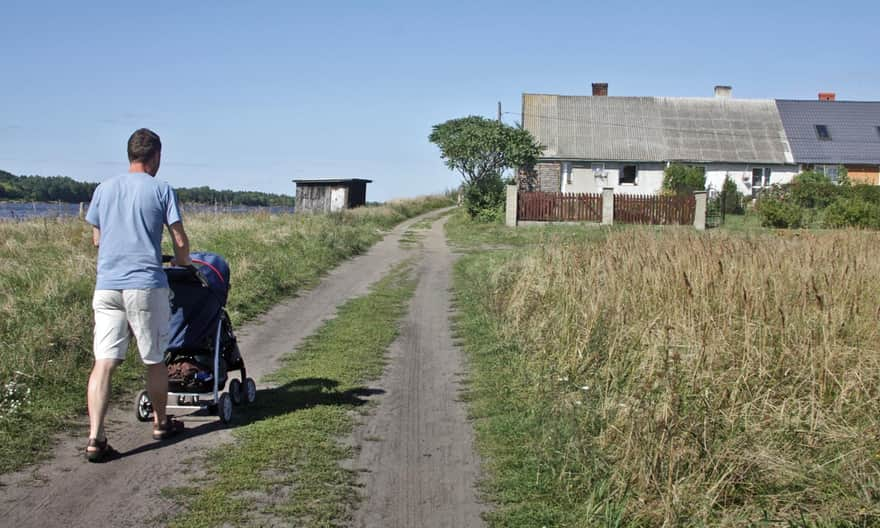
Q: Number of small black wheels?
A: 4